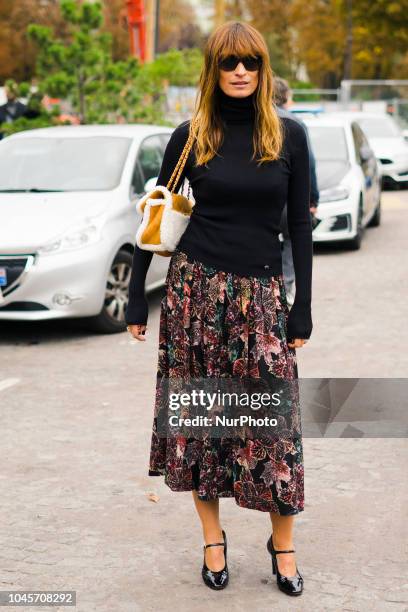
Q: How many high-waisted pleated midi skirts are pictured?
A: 1